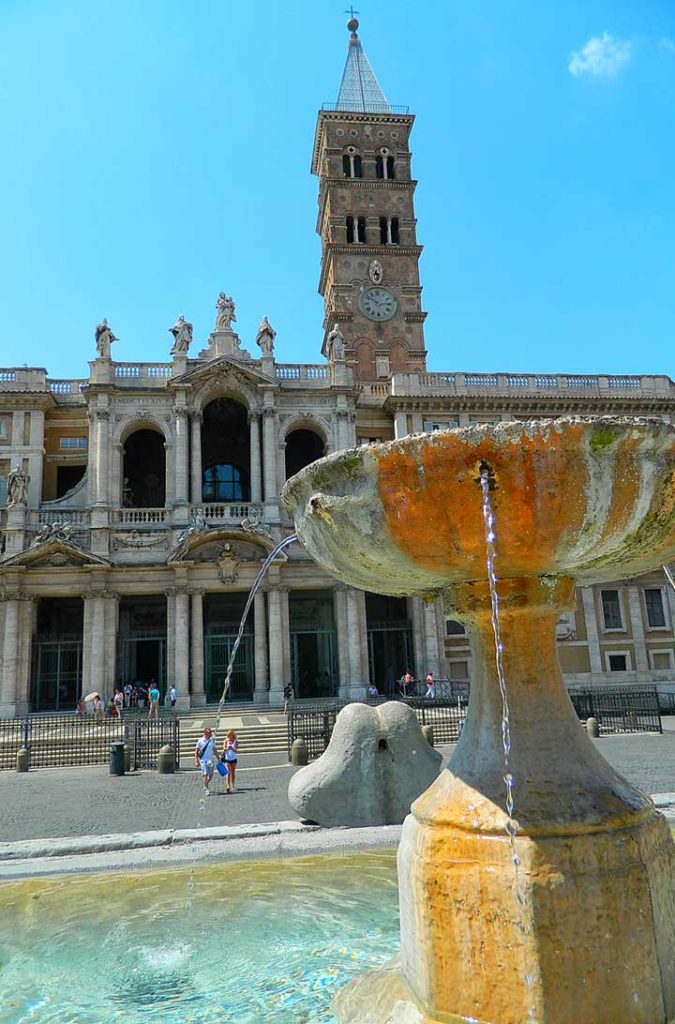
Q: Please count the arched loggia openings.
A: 3